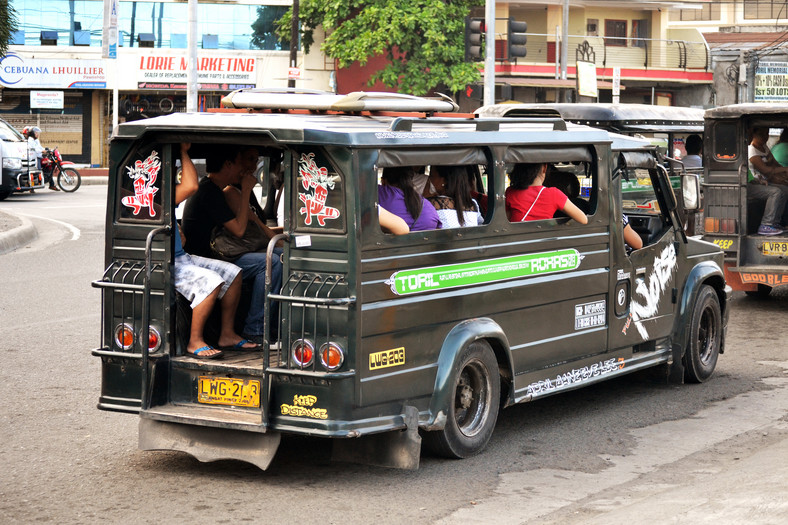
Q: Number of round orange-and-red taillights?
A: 4